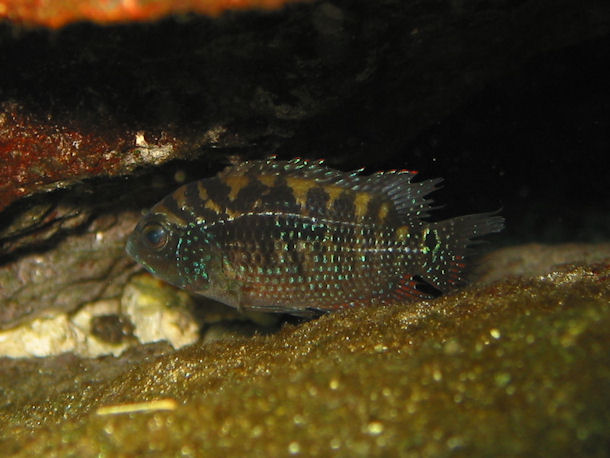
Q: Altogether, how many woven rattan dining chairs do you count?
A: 0